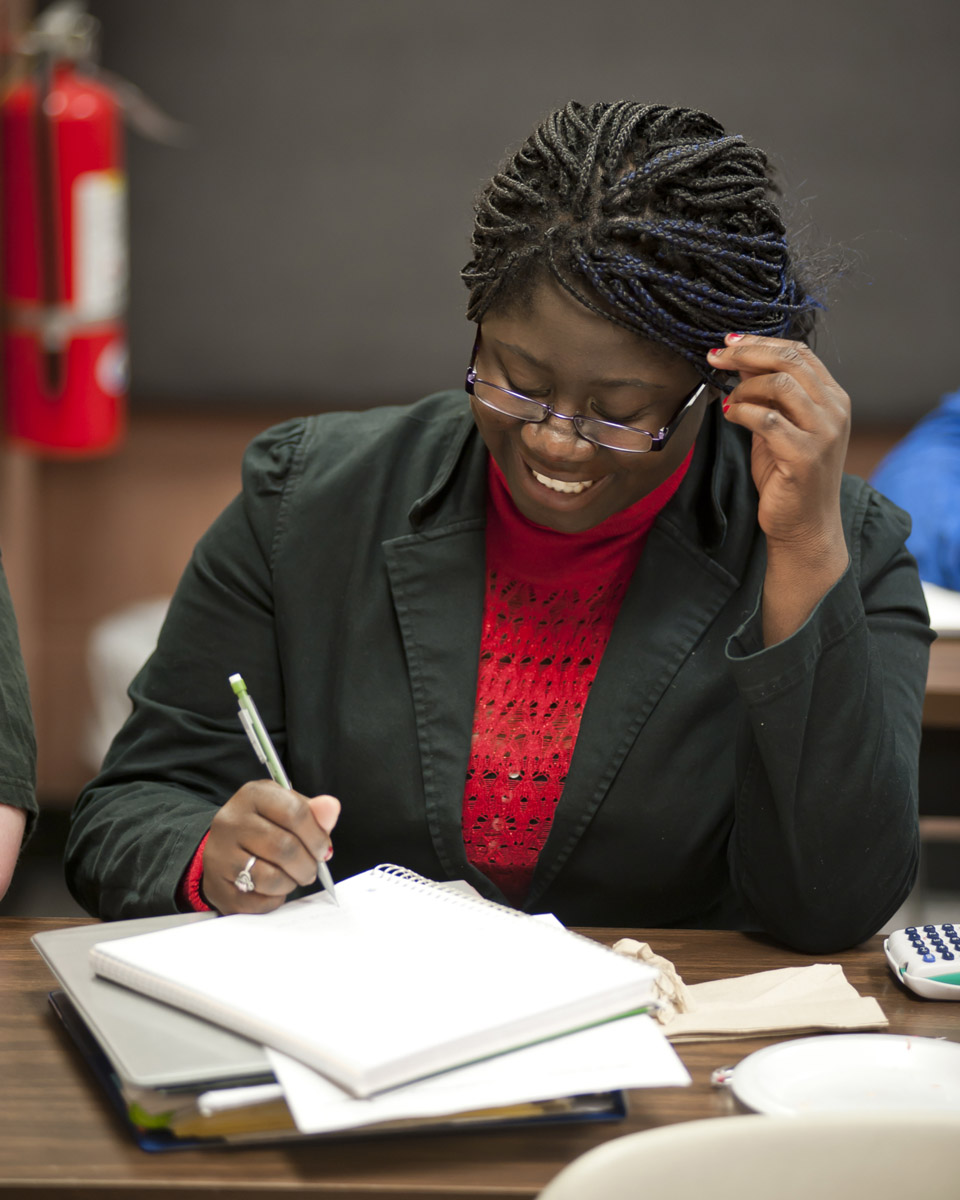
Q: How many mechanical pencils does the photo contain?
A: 1